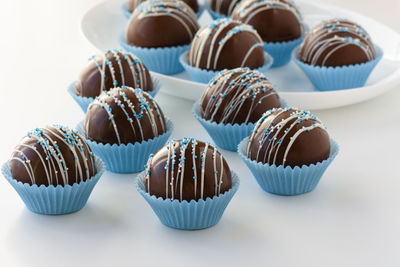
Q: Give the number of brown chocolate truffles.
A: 12